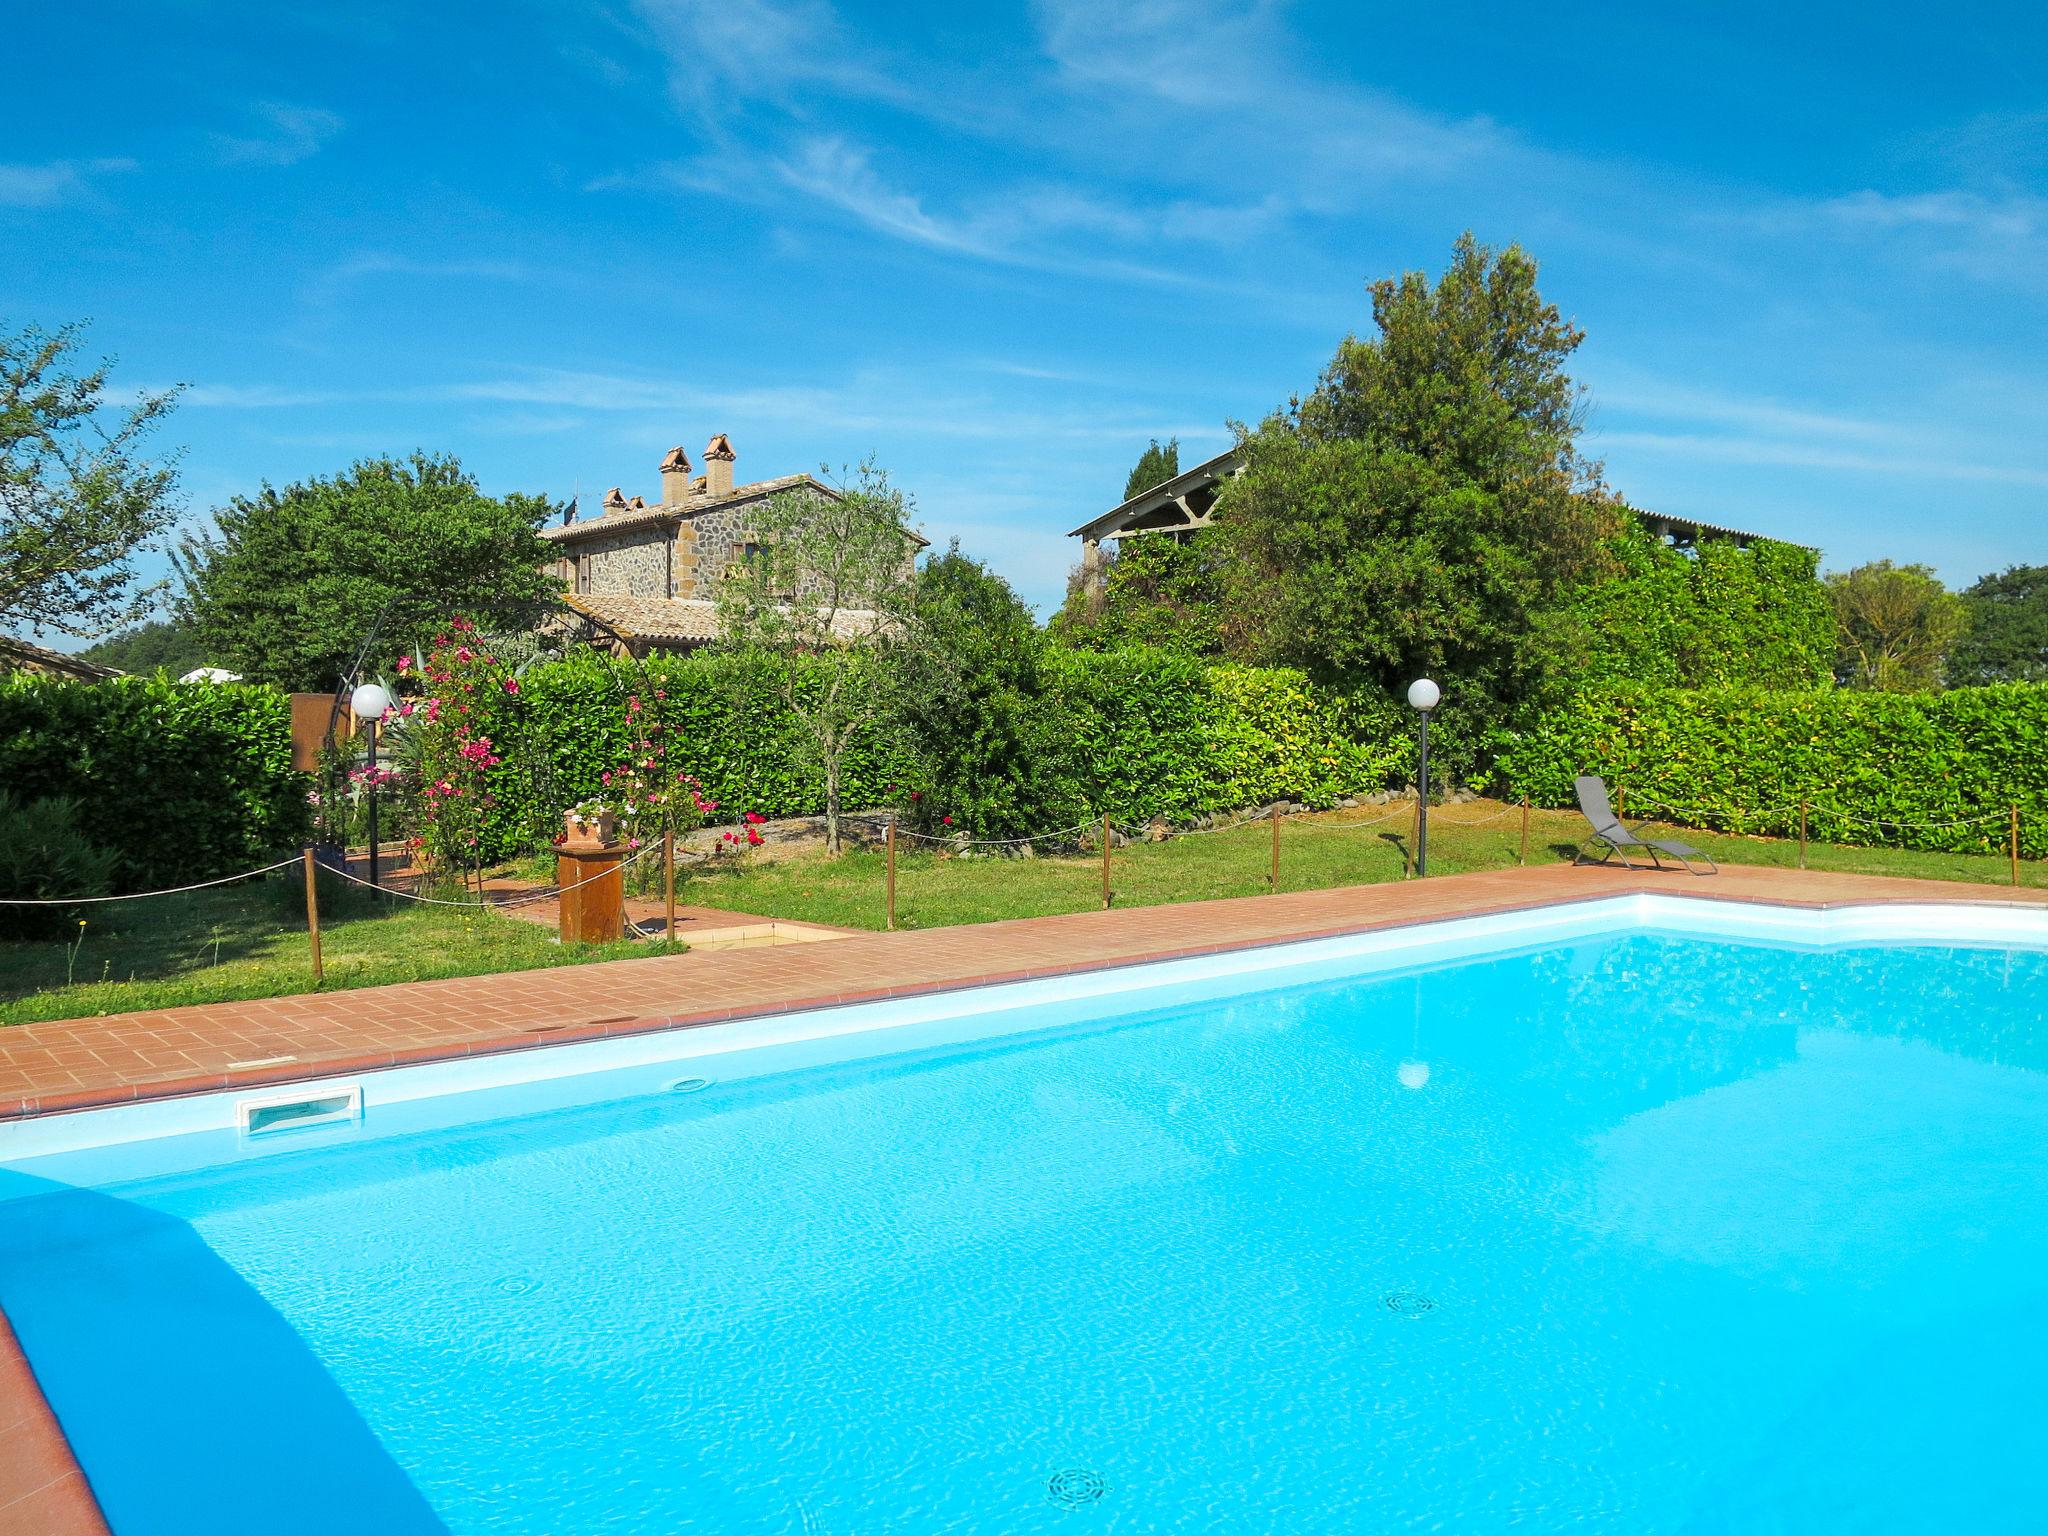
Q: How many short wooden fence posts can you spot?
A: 10